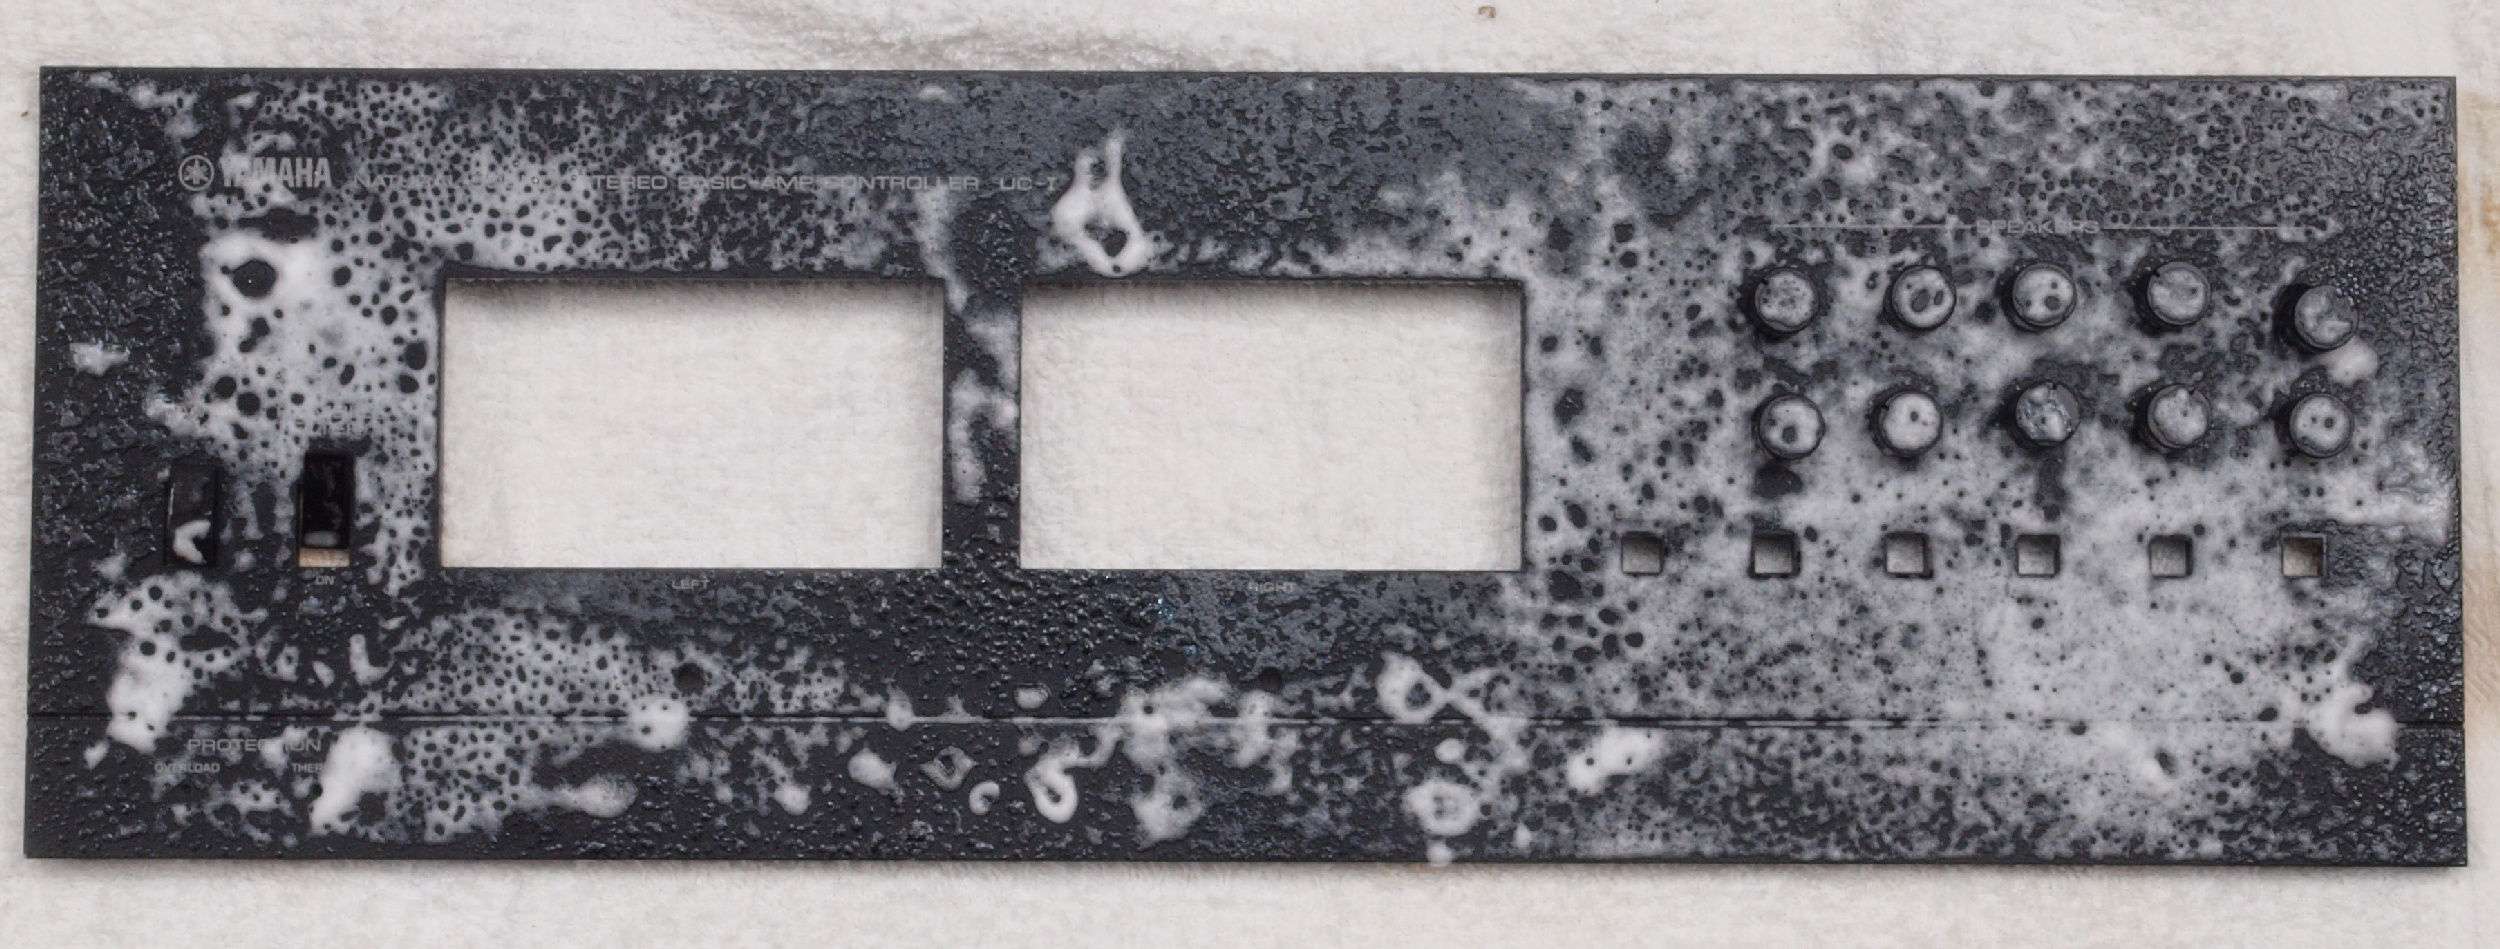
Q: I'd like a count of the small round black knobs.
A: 10